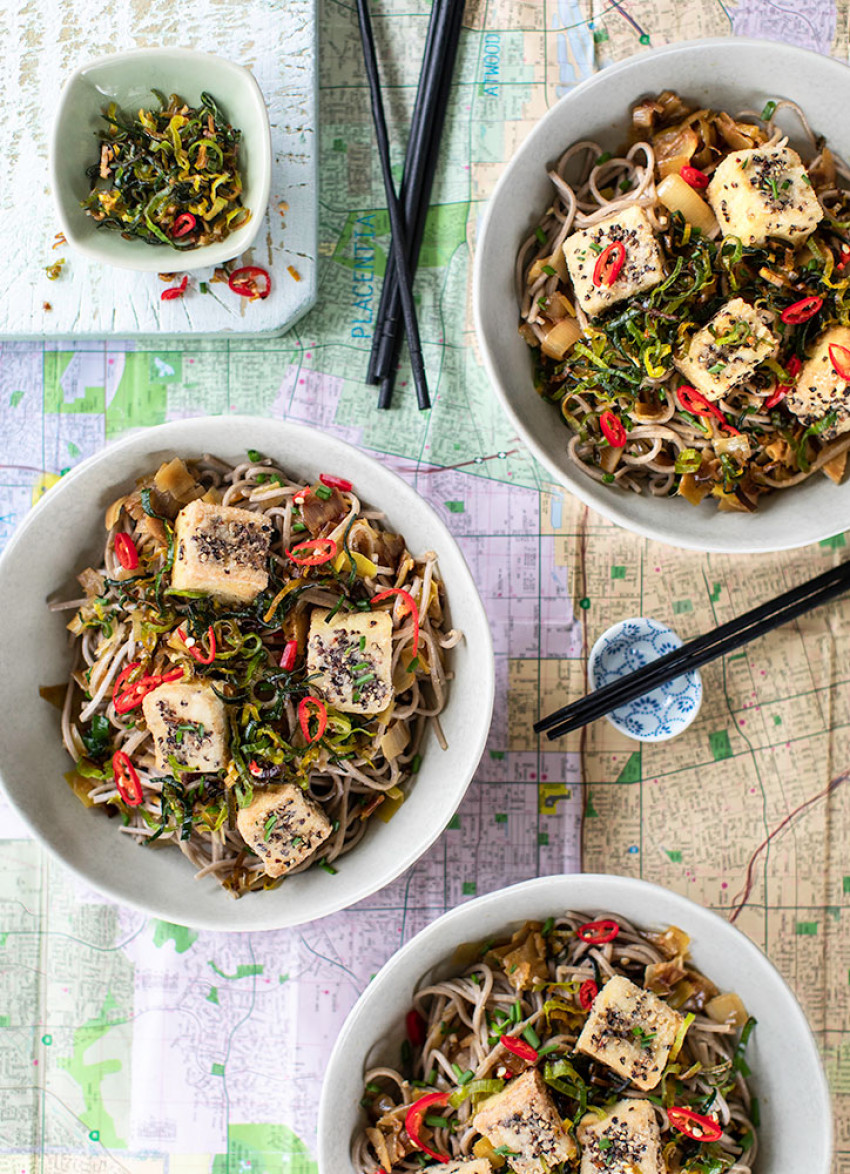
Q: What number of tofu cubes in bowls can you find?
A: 12